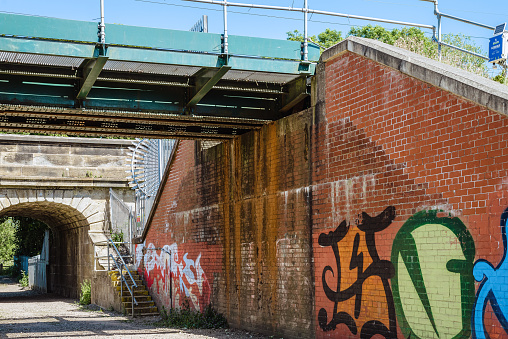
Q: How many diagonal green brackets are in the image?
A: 3